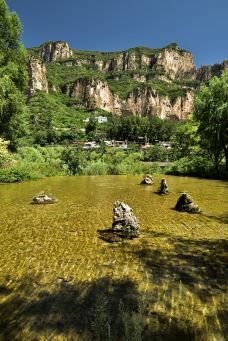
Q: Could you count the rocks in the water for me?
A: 5